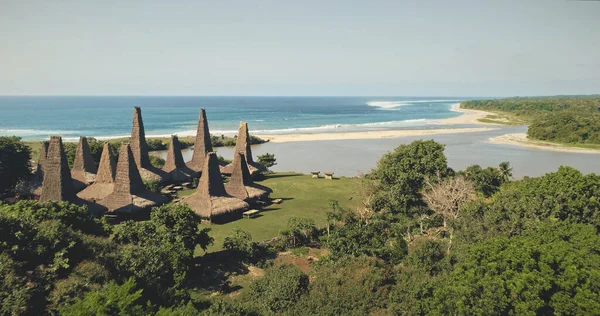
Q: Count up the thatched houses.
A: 11